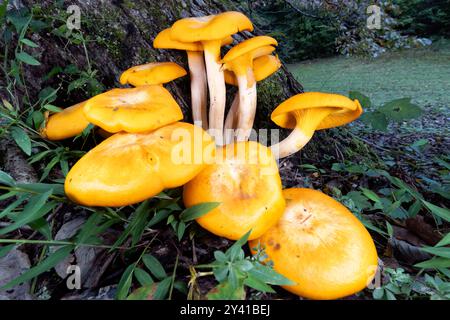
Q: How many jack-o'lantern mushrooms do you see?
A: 11